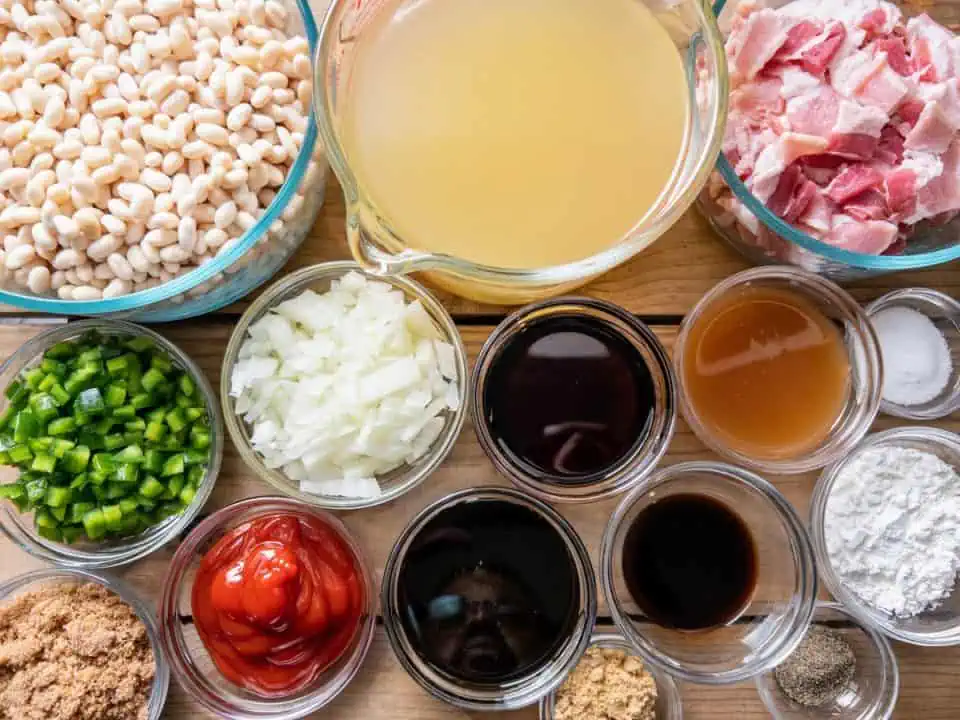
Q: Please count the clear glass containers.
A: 15